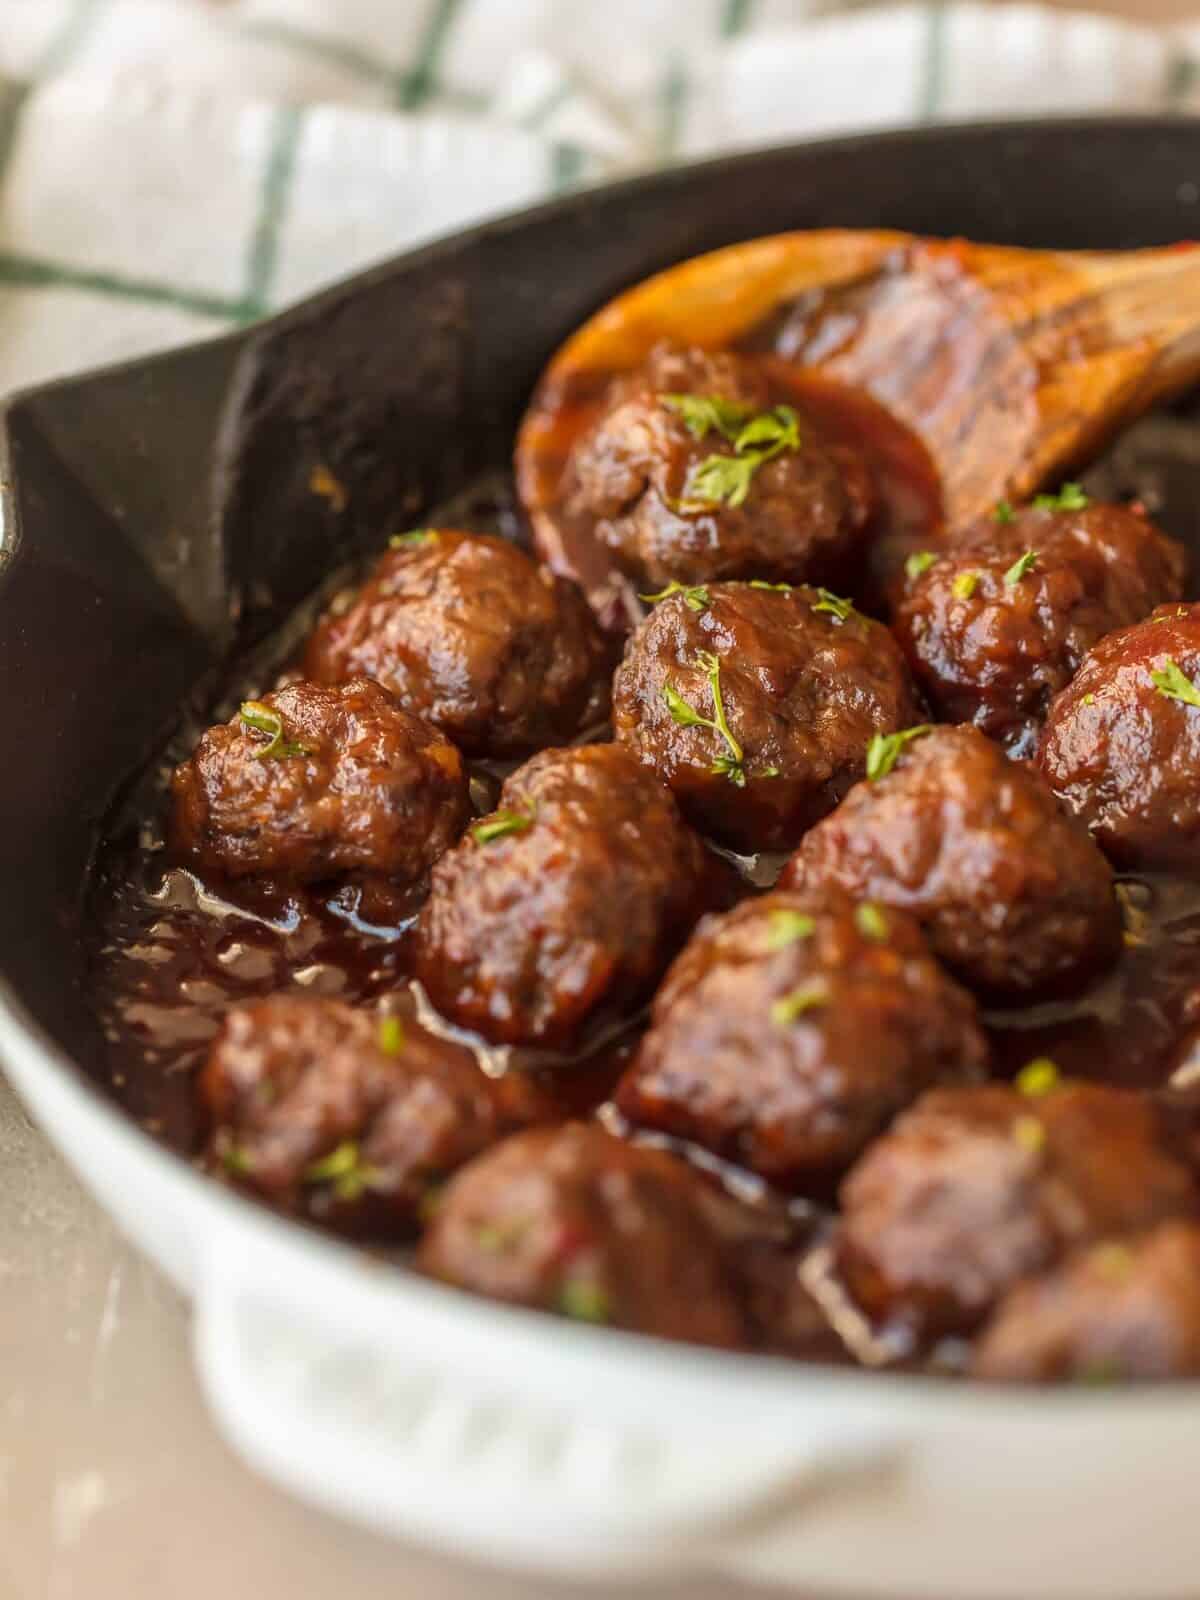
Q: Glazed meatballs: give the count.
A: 13